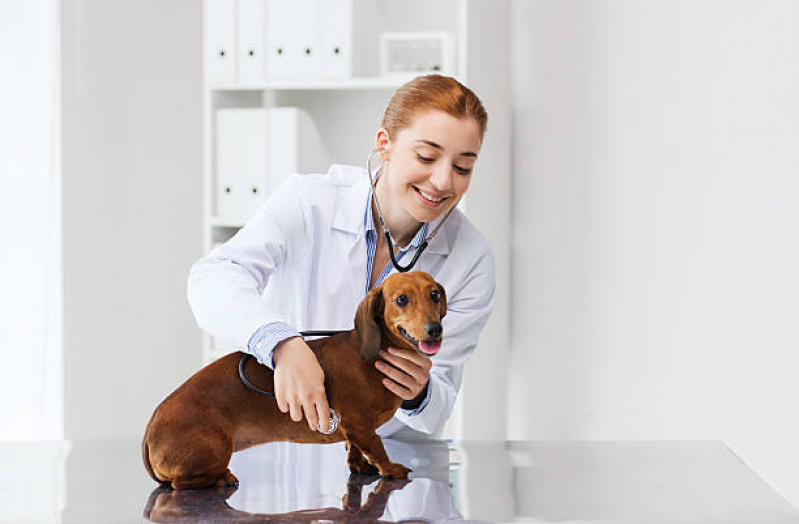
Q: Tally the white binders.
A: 8